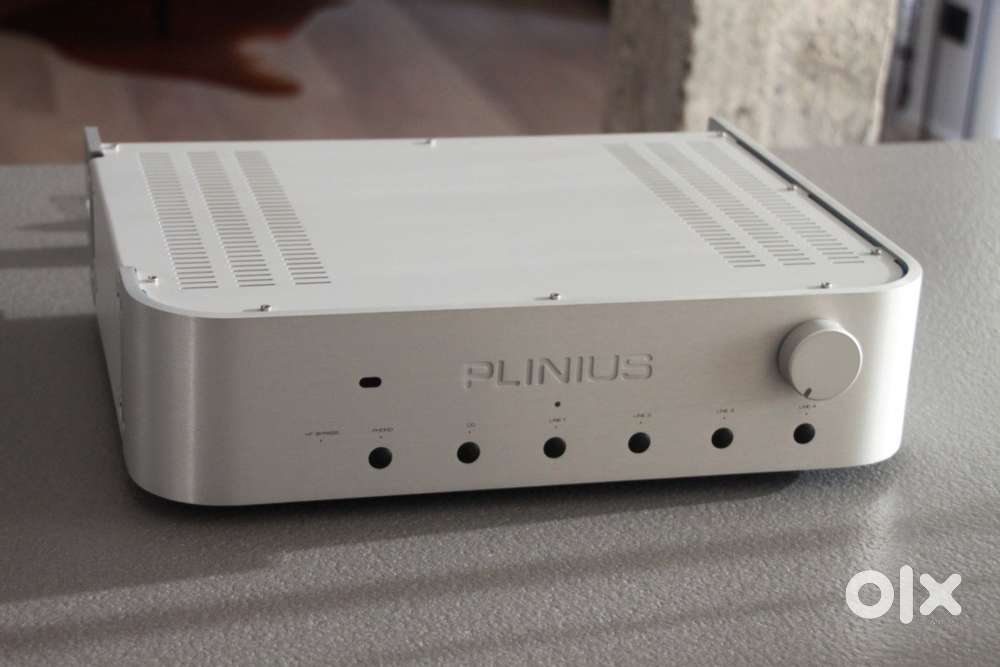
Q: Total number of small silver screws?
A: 9